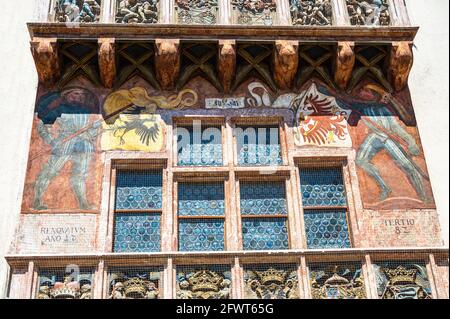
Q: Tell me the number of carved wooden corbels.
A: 7